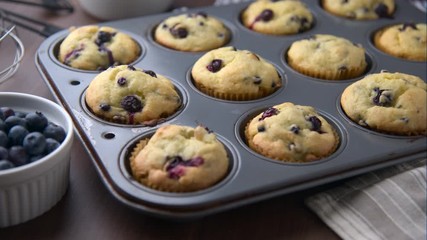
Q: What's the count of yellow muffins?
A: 11